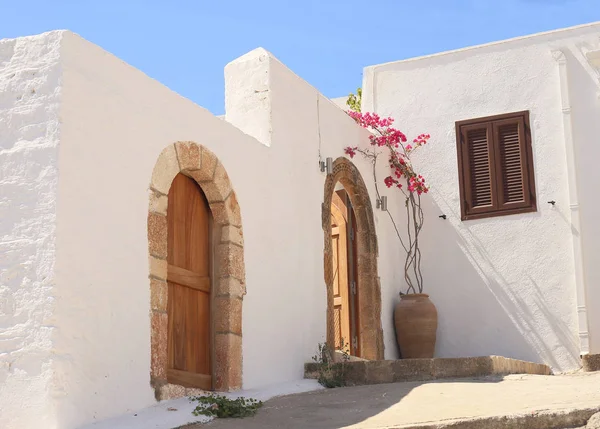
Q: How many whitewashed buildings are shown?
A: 2